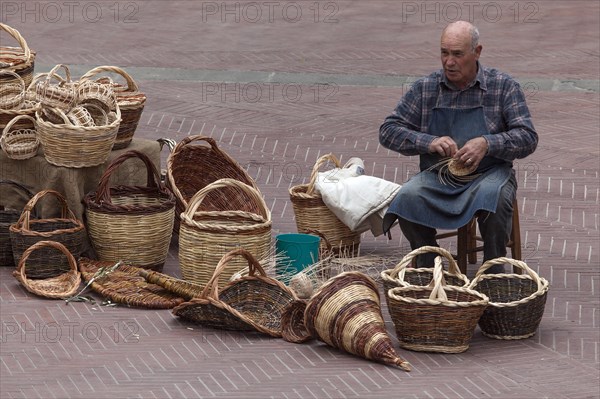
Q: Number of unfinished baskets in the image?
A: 1